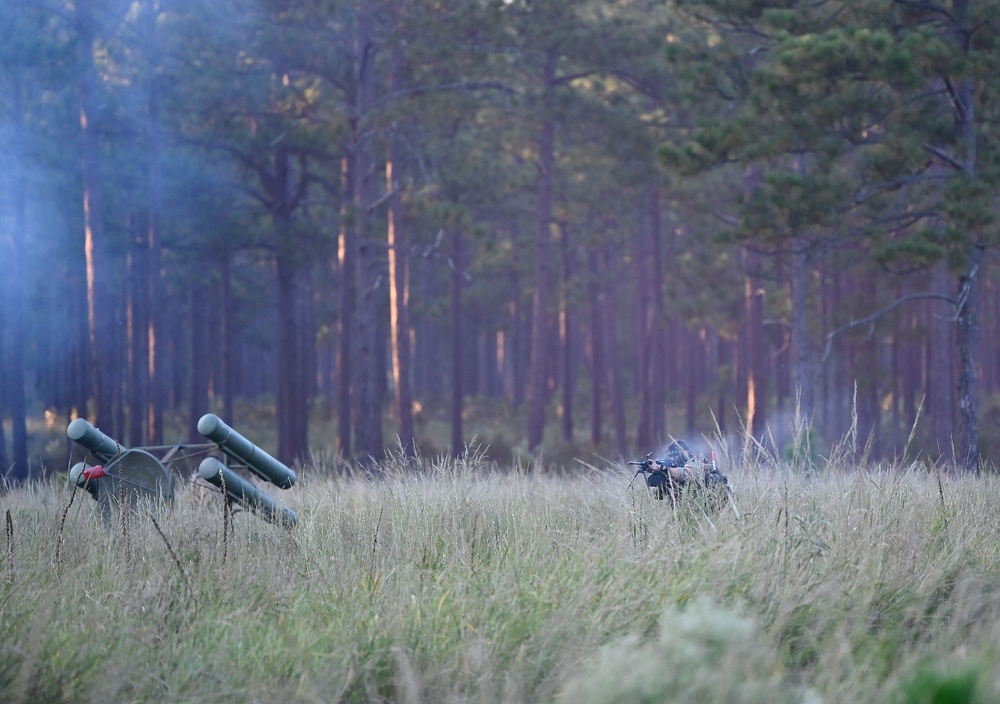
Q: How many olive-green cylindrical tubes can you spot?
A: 4